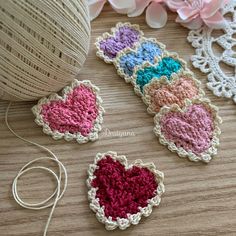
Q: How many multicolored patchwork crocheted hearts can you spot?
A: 7